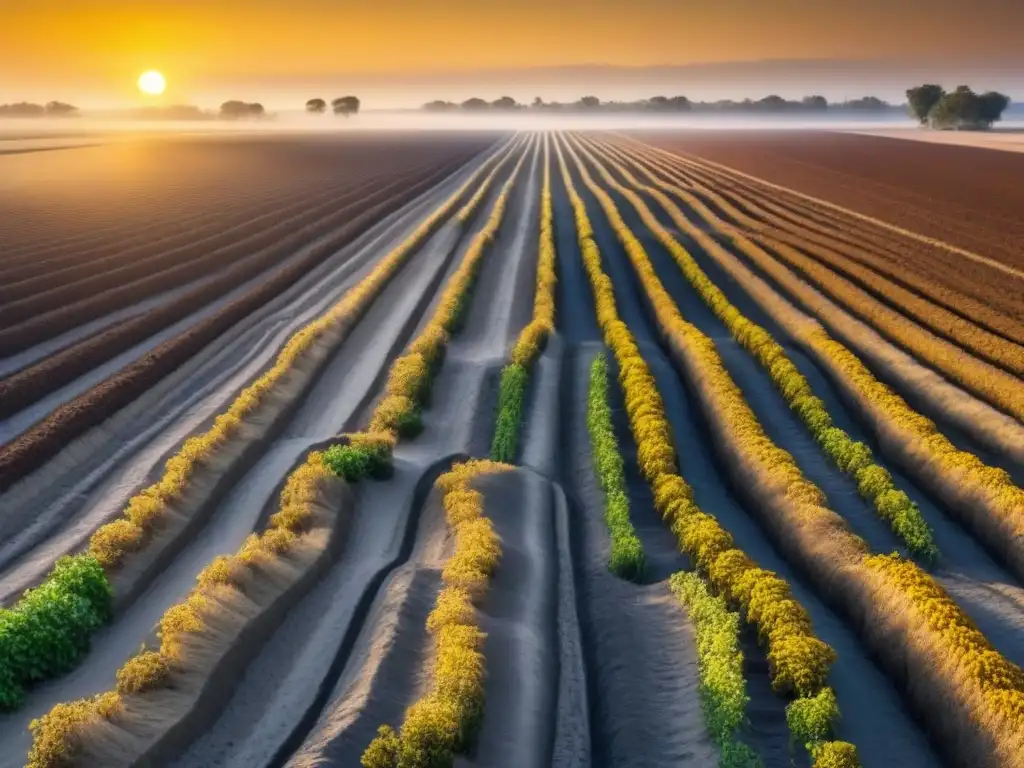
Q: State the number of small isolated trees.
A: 2